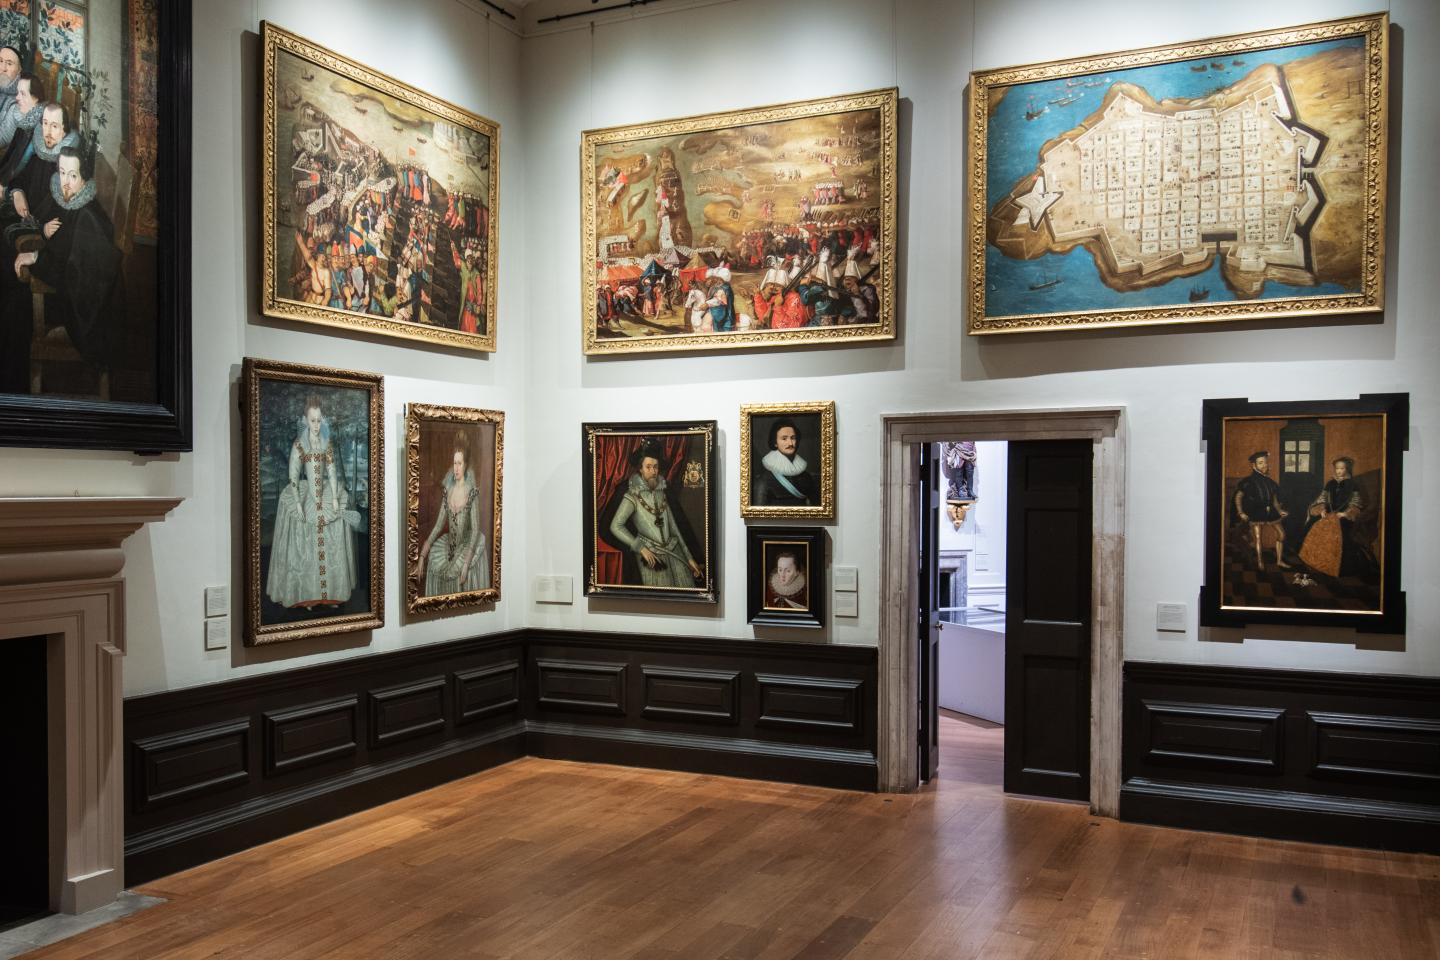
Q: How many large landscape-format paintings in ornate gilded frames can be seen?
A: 3